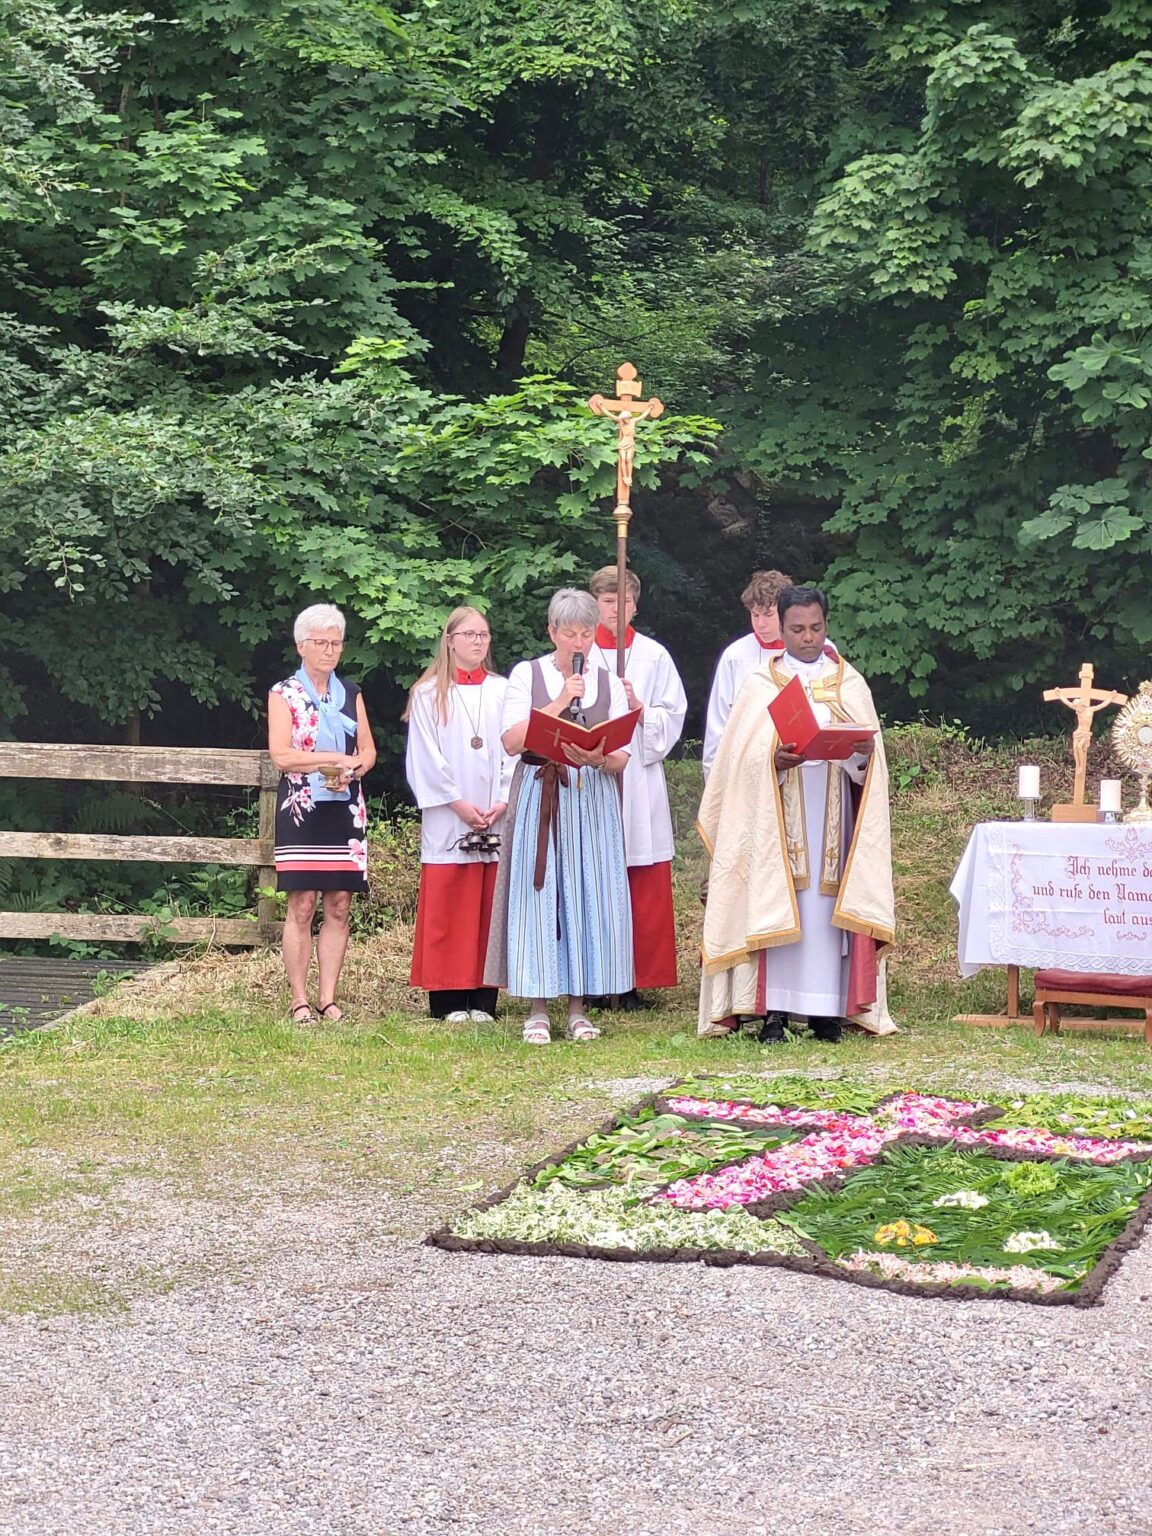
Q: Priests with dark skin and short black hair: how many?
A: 1